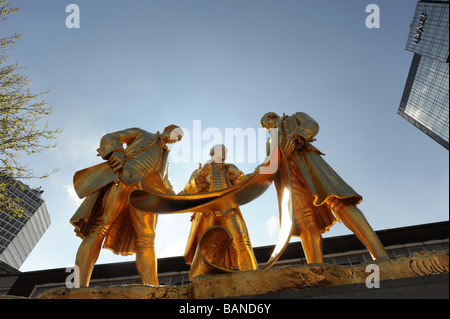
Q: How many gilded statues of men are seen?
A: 3